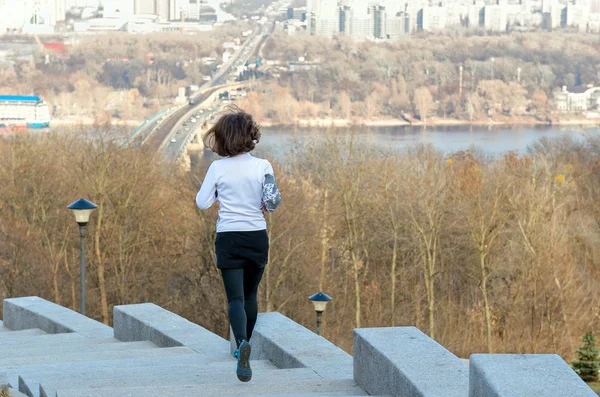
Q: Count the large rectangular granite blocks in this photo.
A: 5